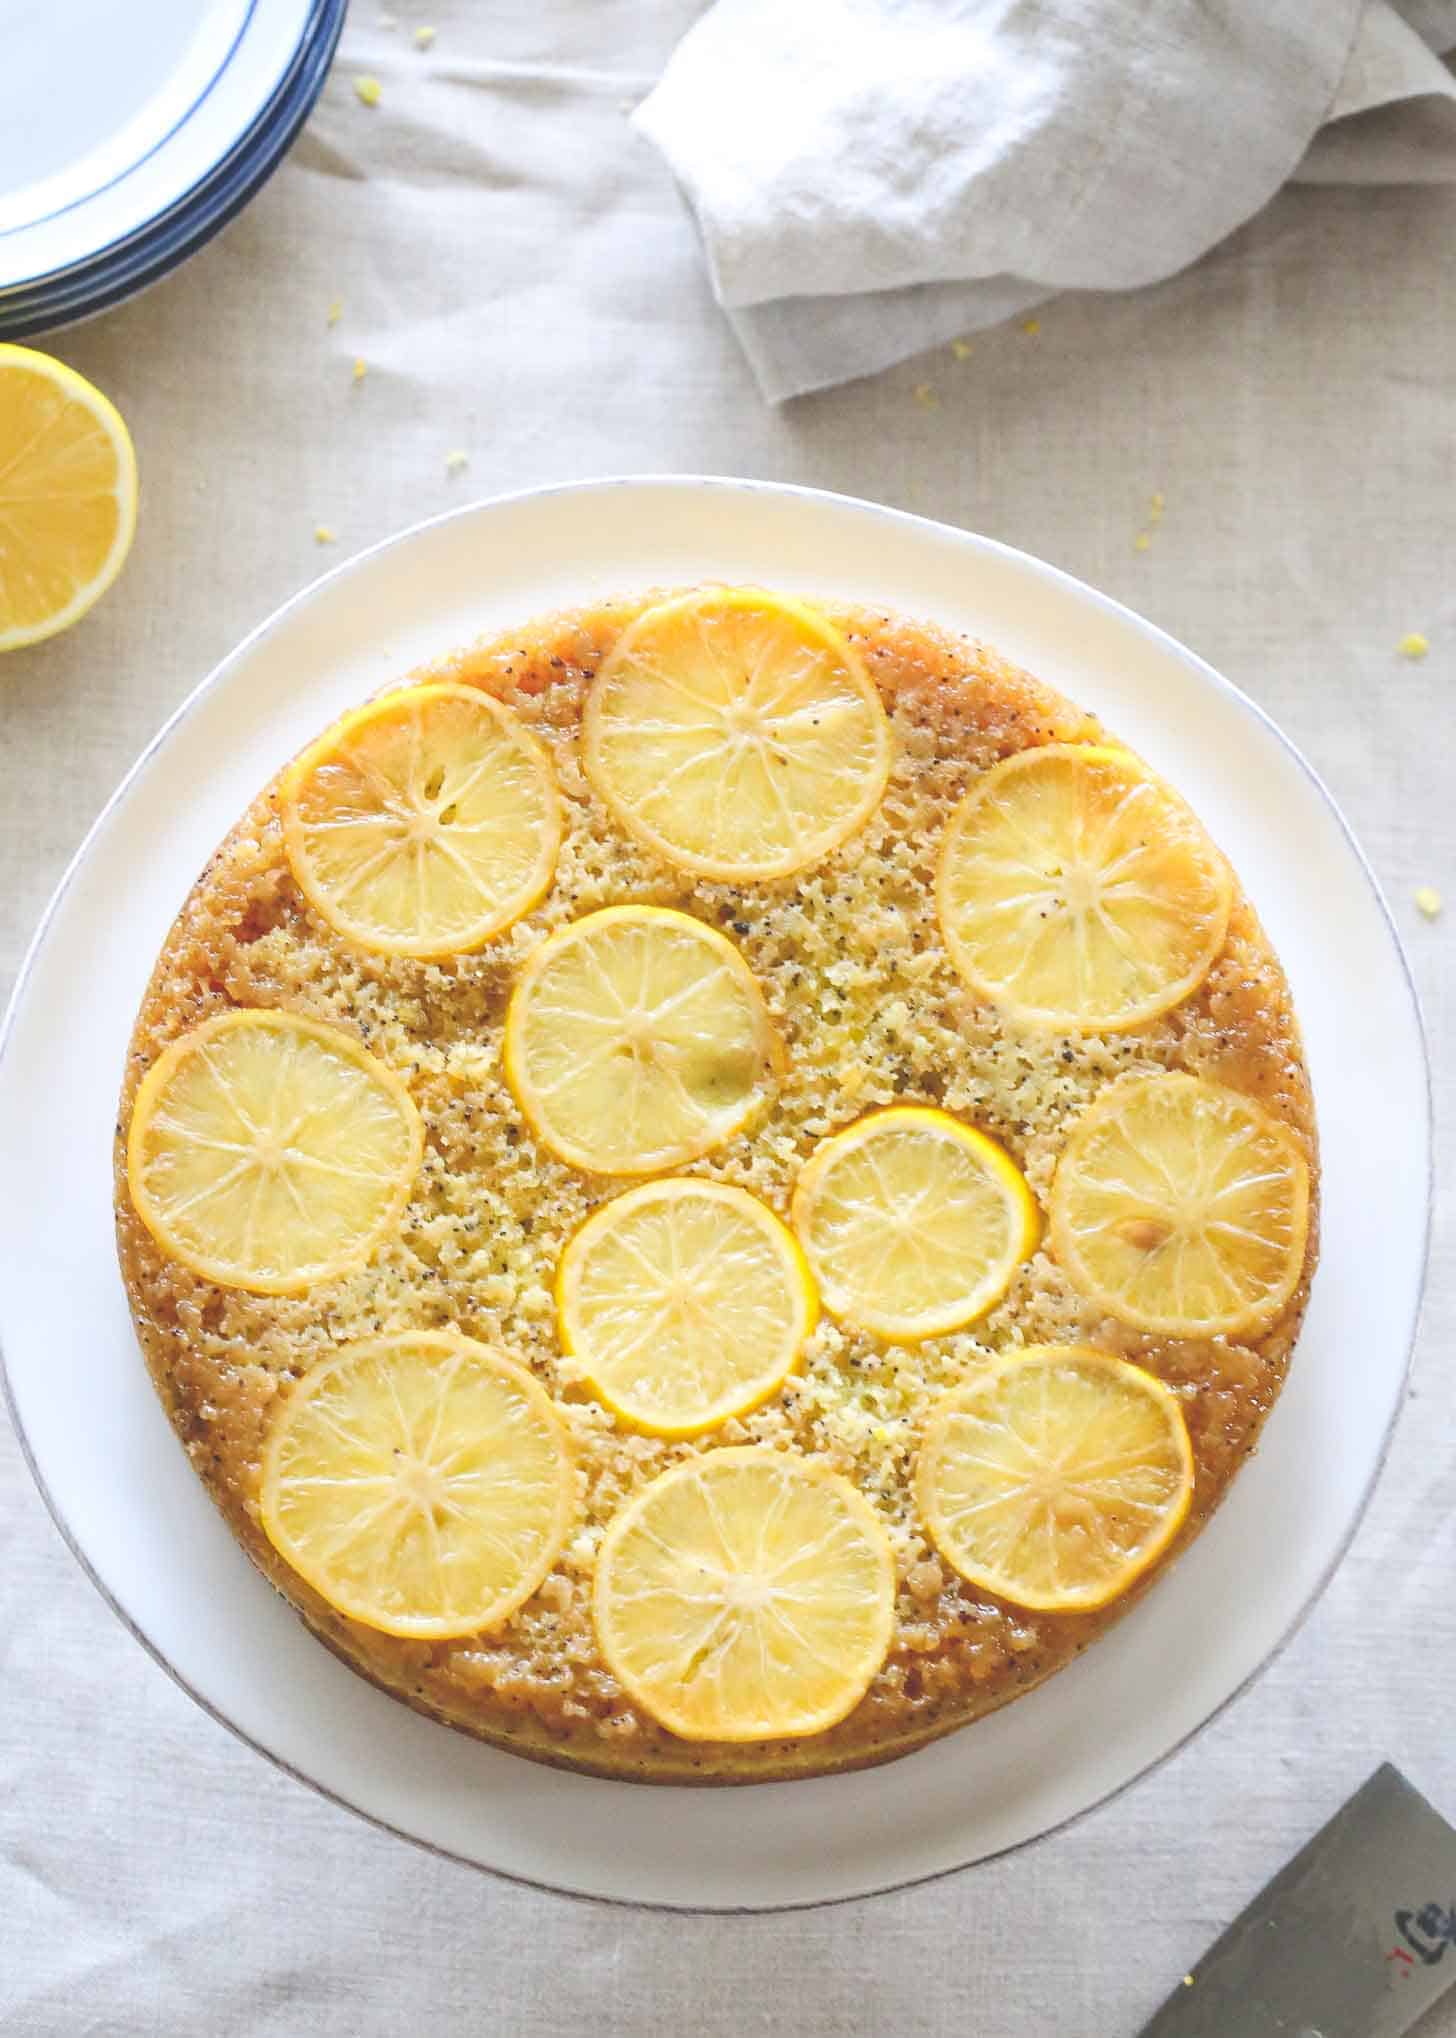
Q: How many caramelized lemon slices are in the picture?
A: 11